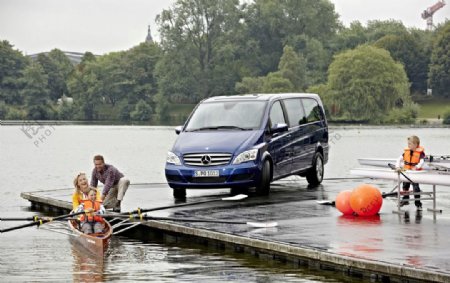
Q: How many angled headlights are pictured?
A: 2